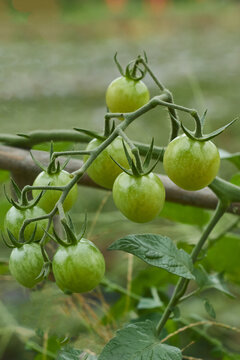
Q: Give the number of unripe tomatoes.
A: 8